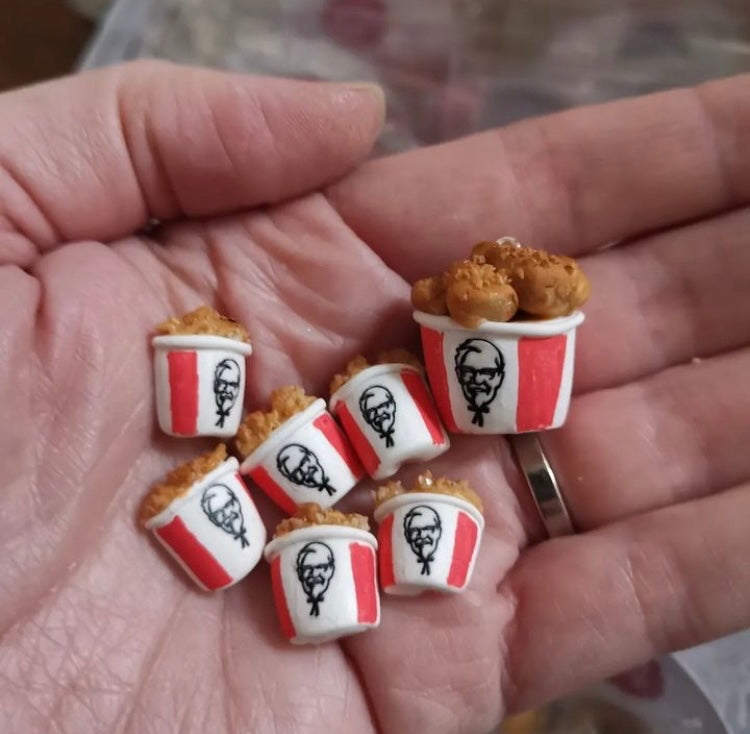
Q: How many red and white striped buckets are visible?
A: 7